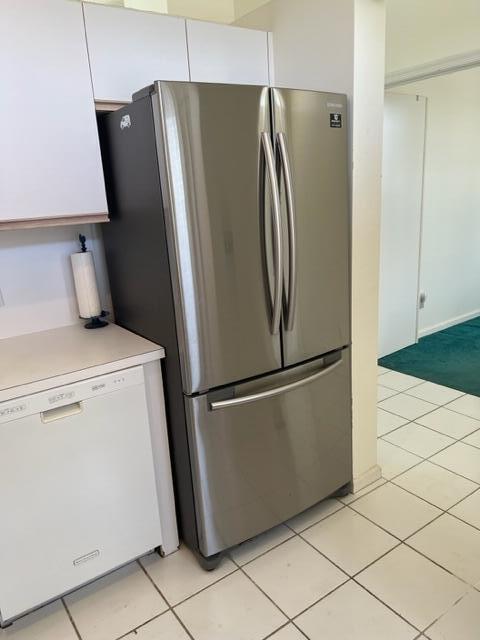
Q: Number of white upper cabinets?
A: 3